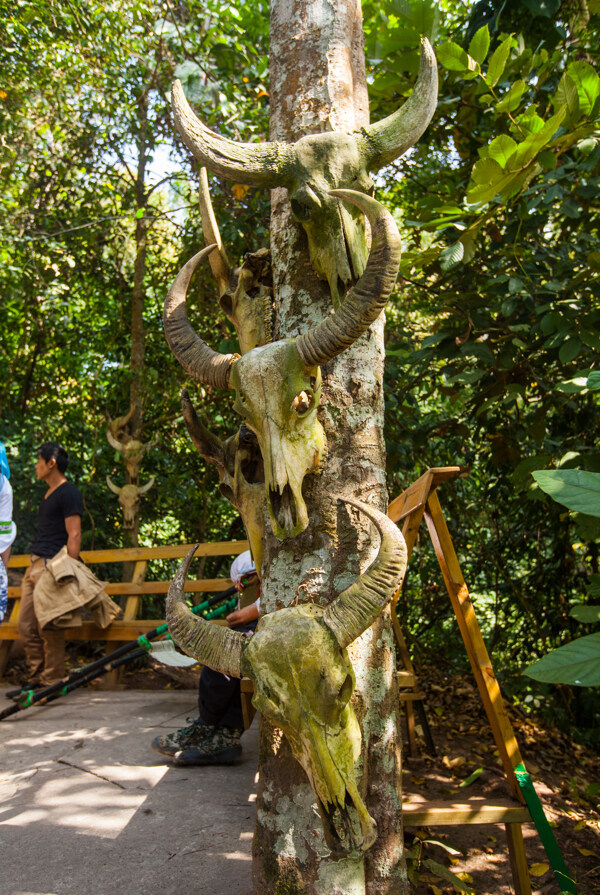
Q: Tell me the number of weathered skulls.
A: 8